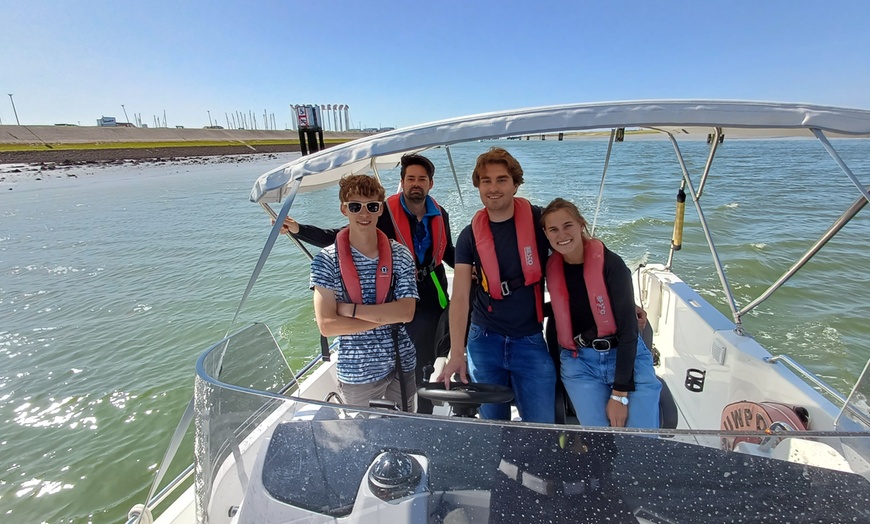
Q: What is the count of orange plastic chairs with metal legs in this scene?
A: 0